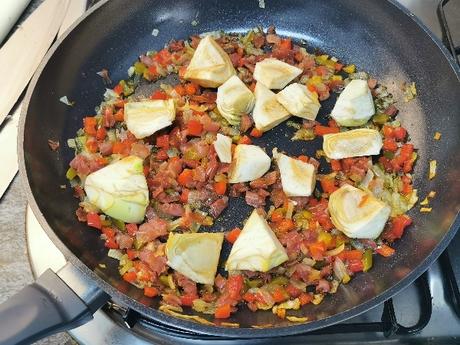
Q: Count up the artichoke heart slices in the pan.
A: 15